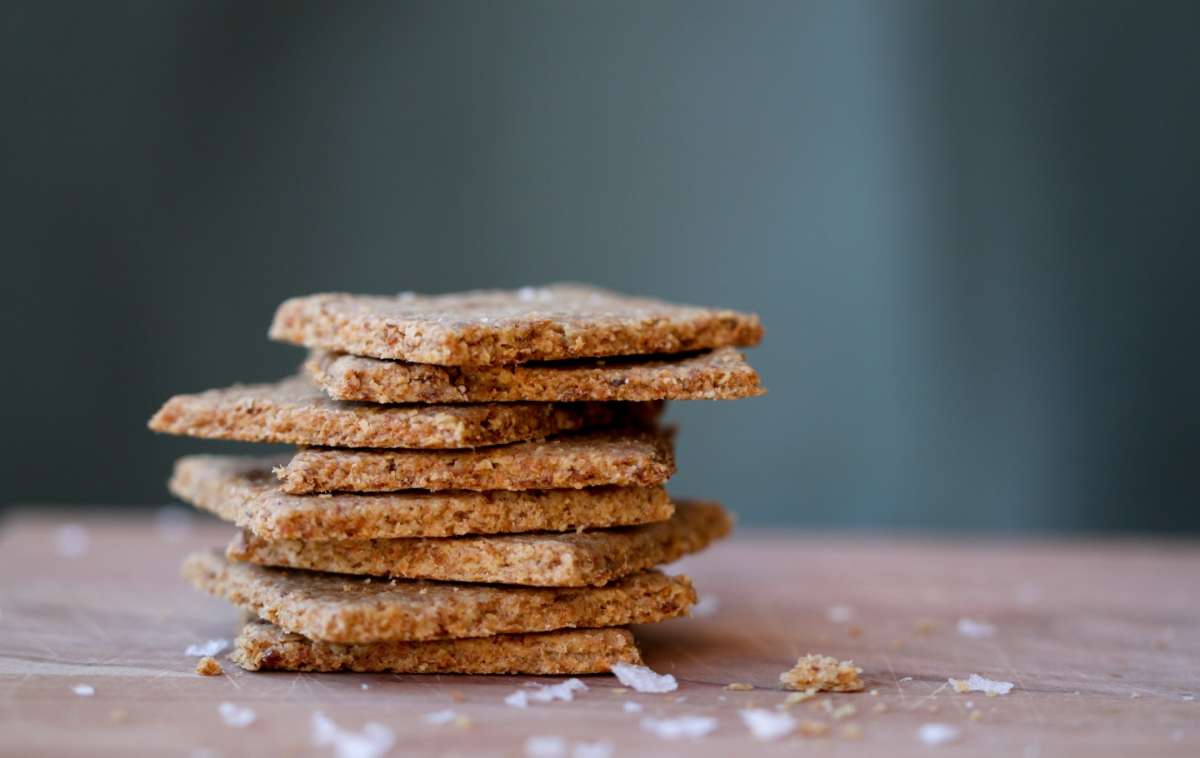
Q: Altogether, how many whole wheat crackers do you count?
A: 8